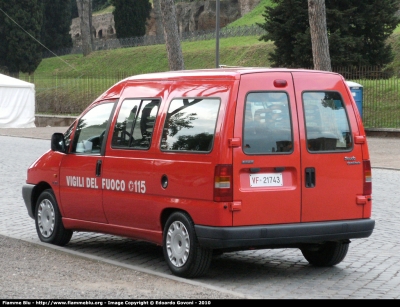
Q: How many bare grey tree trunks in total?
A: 3